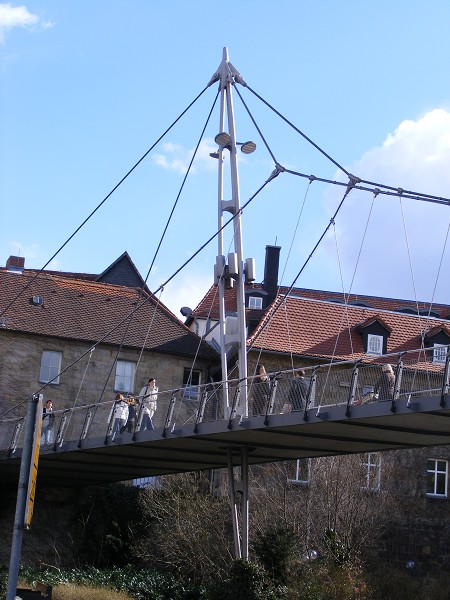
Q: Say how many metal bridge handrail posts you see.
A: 13